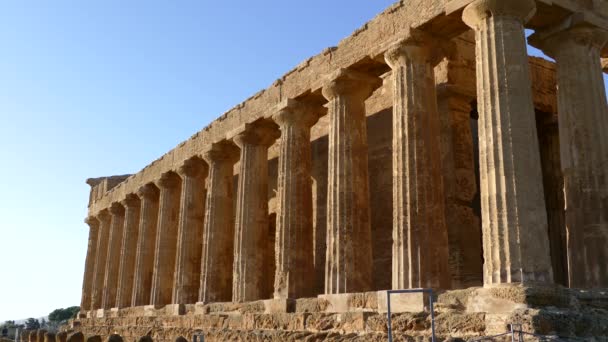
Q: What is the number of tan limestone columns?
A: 14